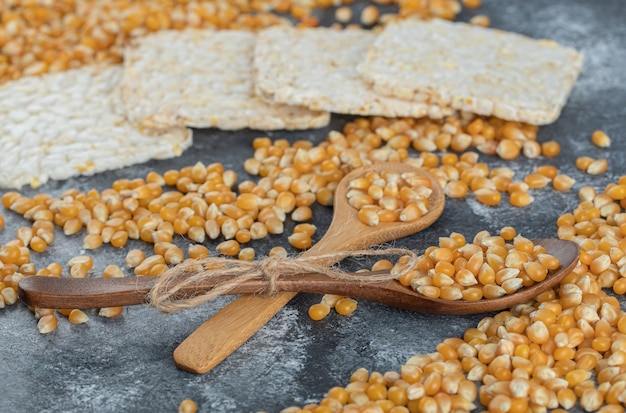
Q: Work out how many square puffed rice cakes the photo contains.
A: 4